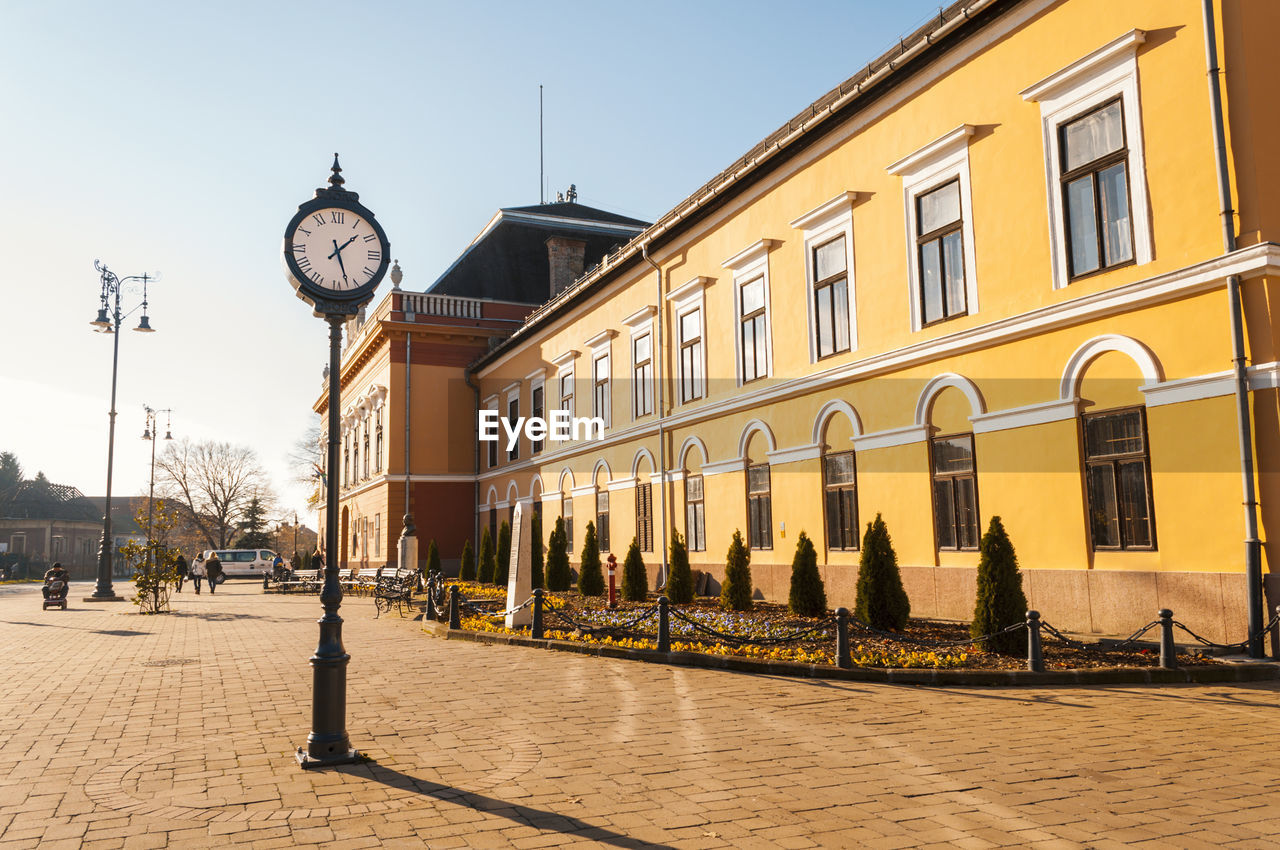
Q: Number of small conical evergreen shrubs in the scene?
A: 13